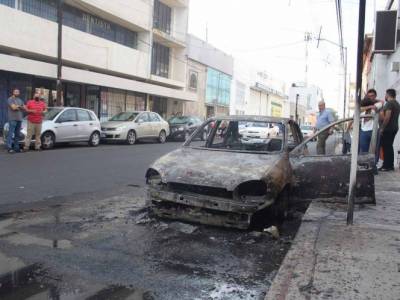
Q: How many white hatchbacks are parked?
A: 1